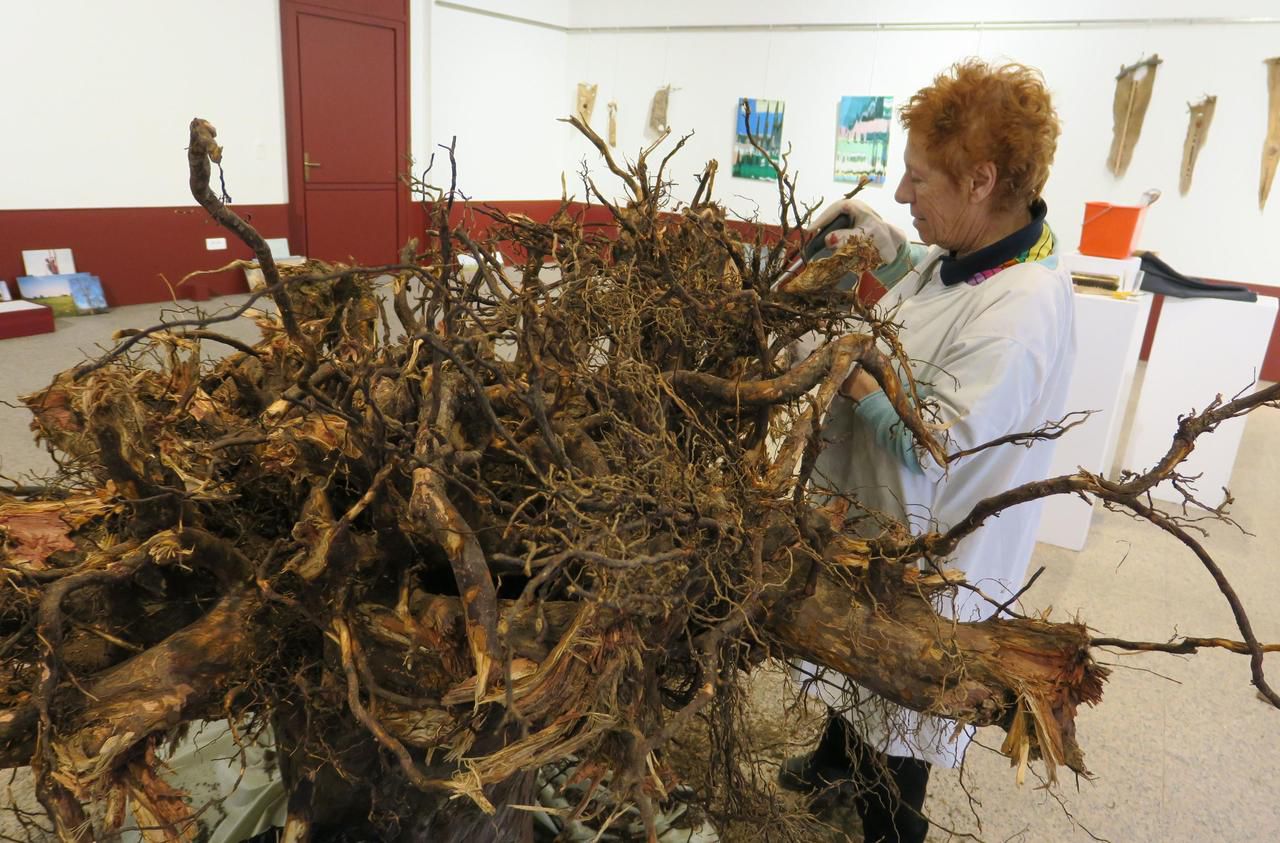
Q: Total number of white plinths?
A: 2